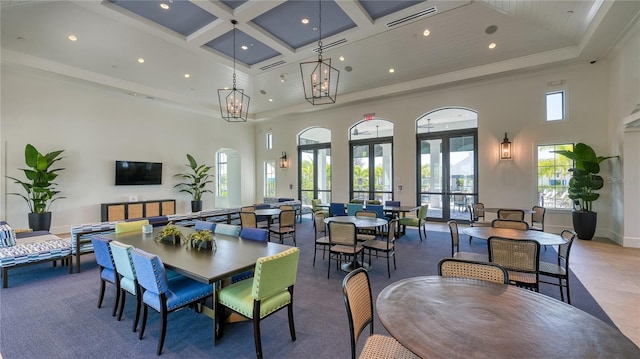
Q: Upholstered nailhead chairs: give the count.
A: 14